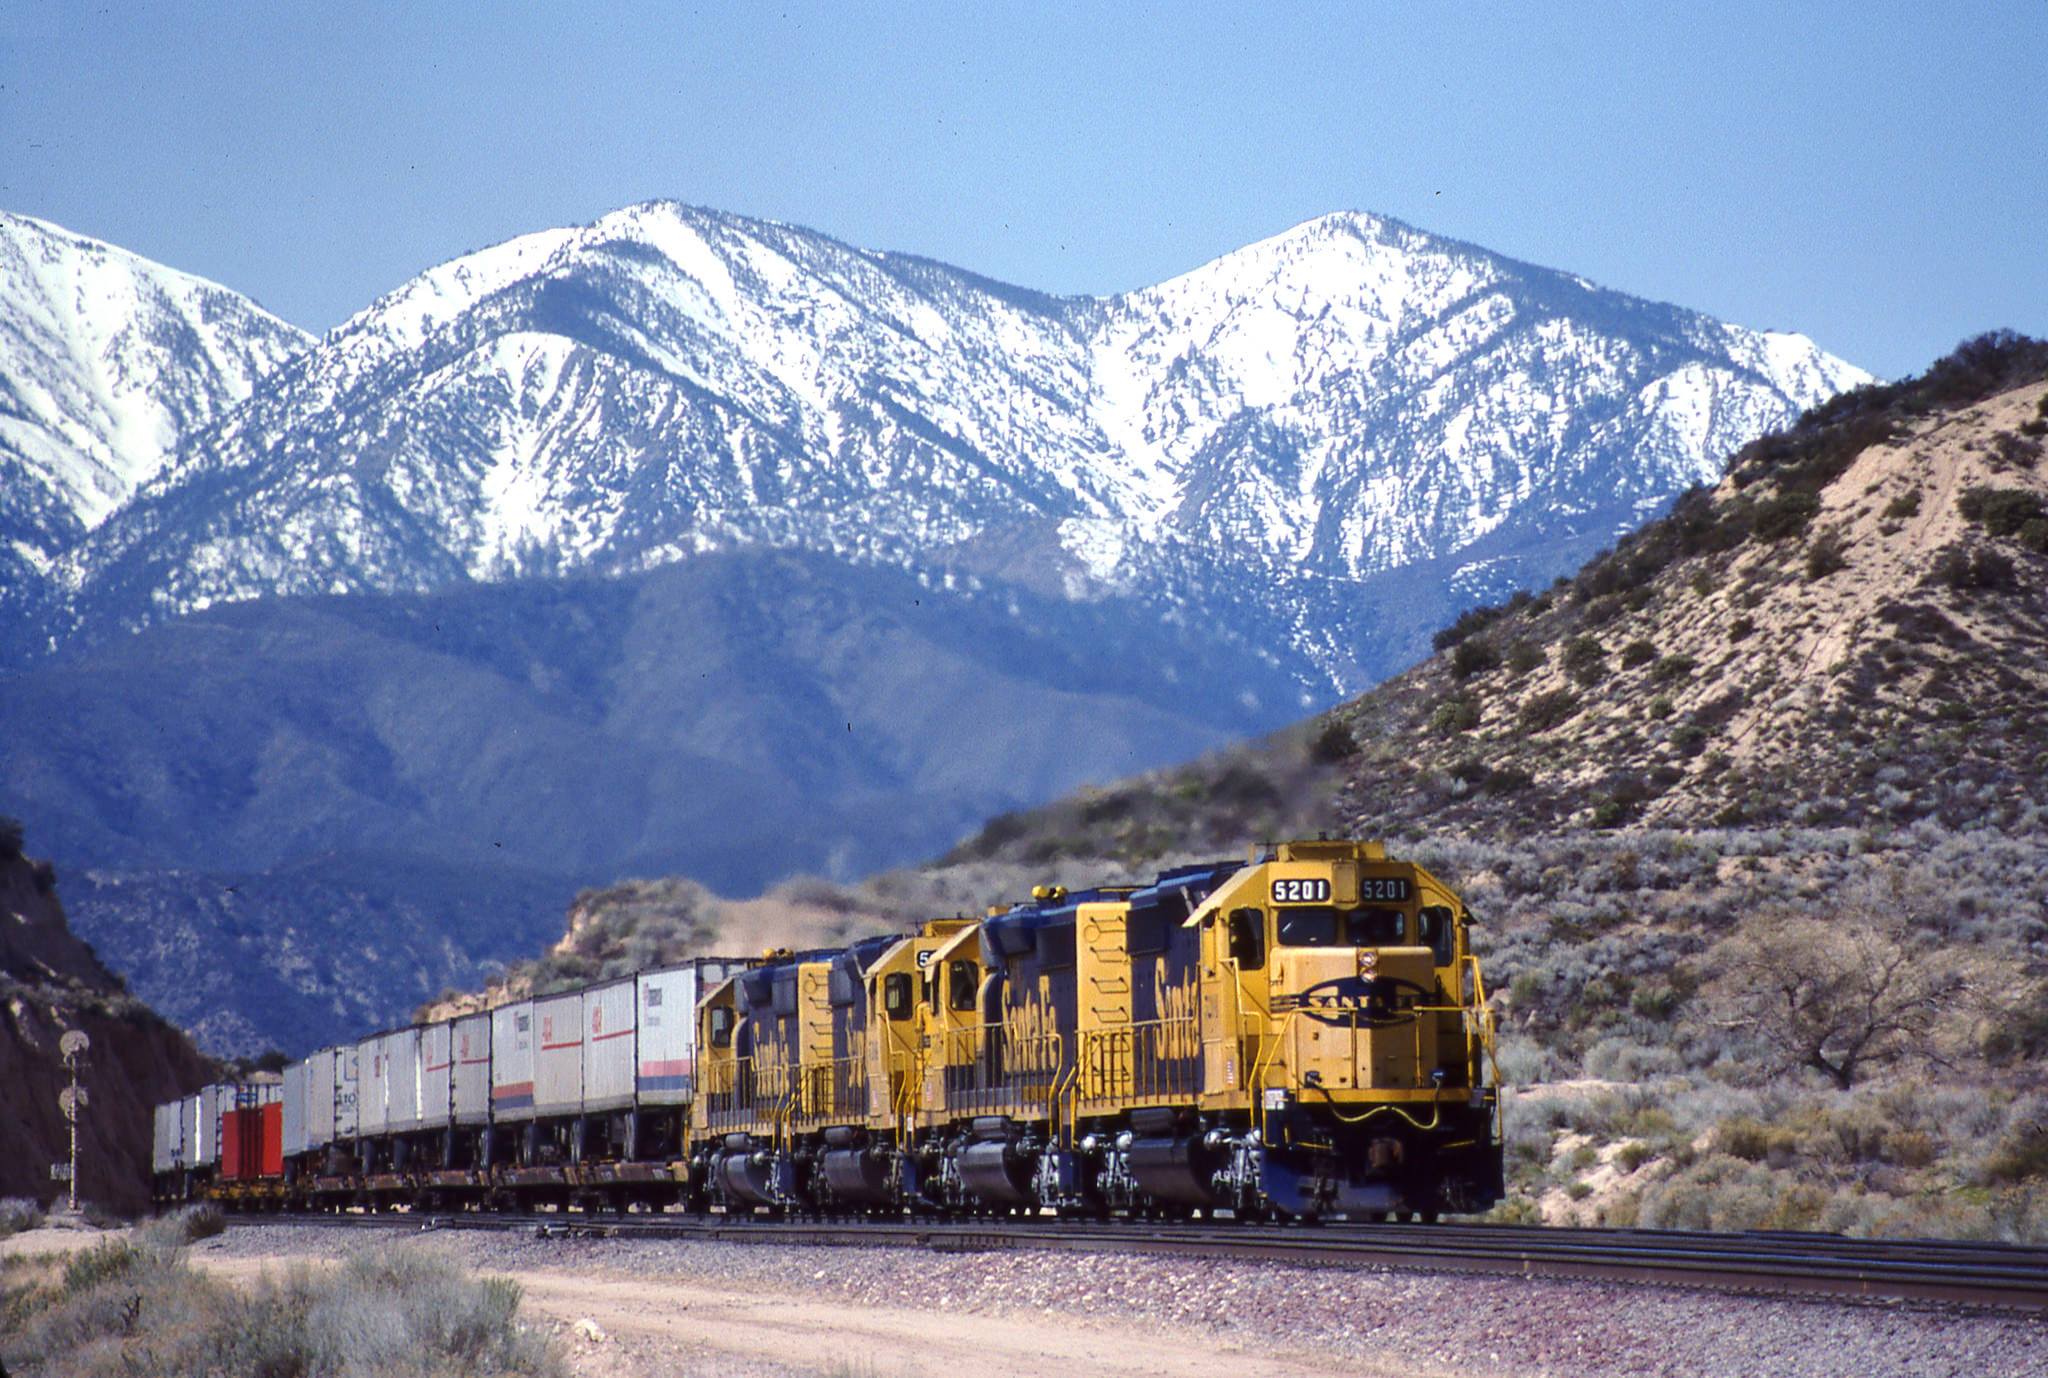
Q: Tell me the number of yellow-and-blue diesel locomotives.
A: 4